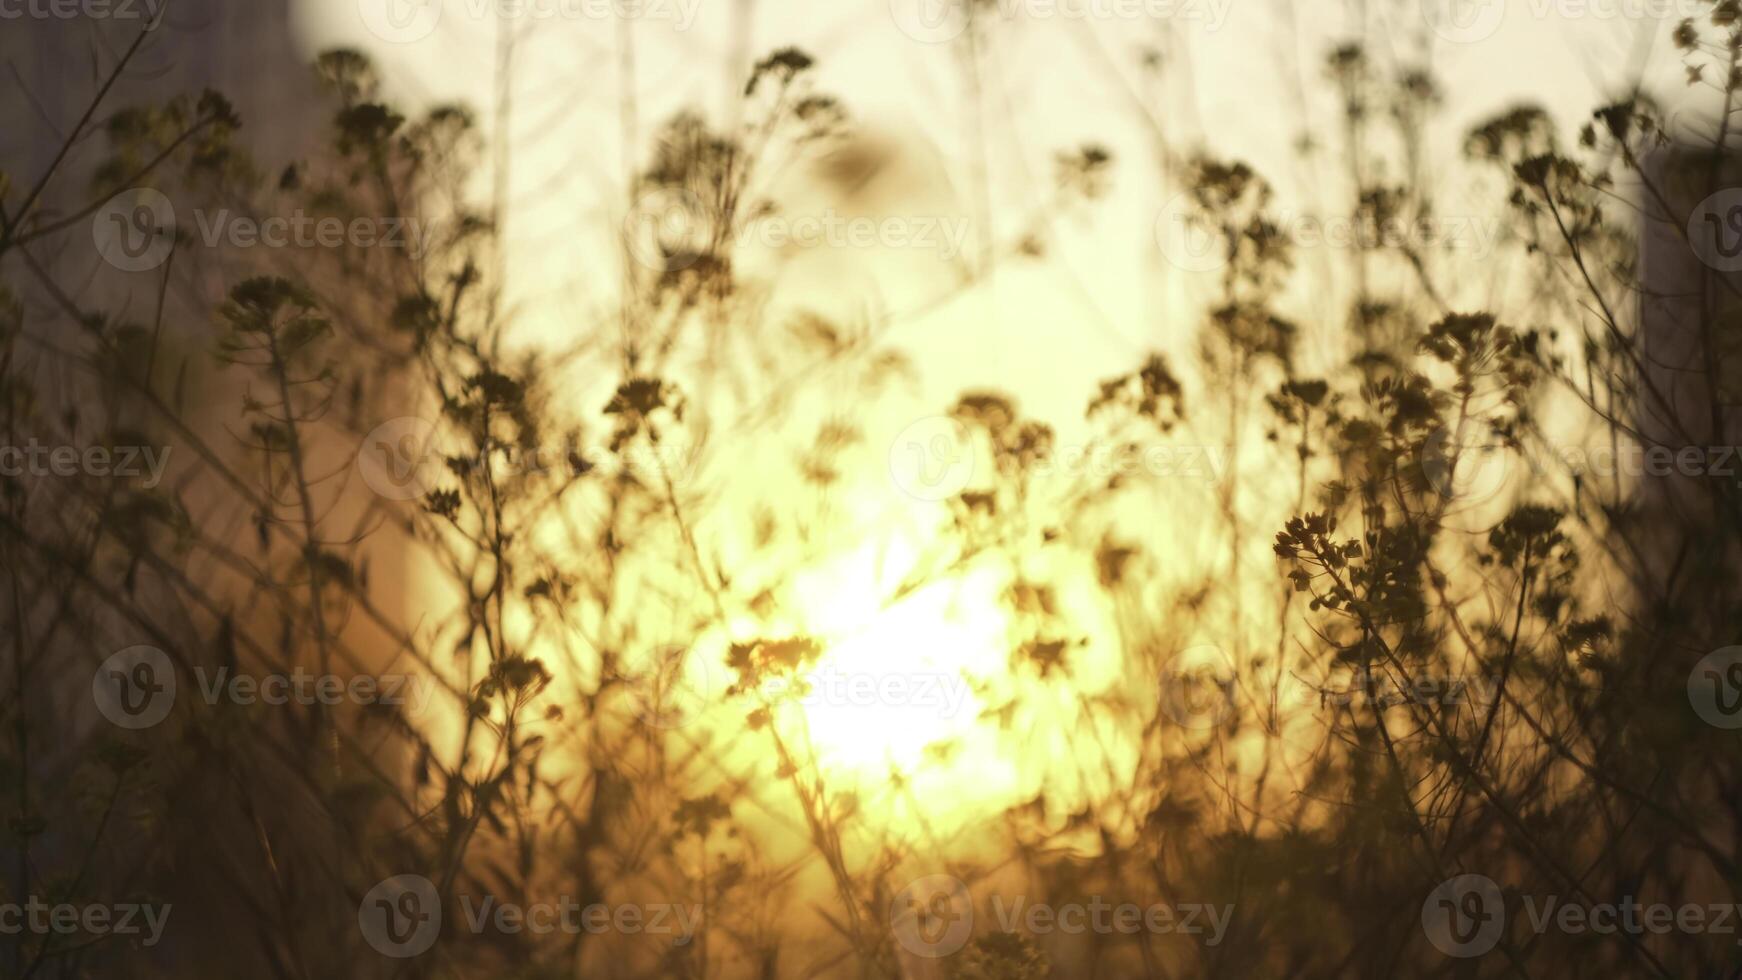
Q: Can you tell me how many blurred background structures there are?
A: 2